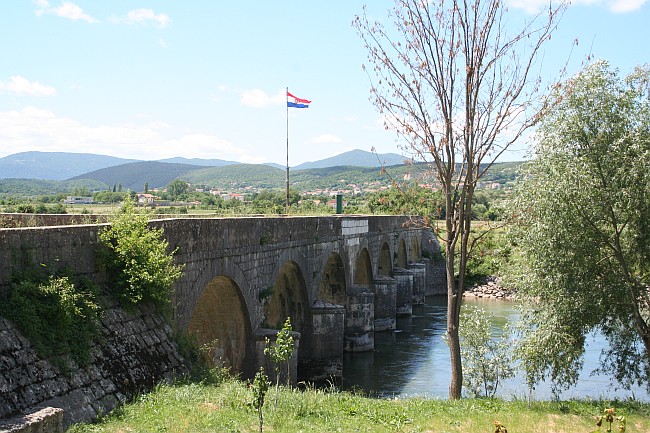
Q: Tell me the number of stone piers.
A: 6